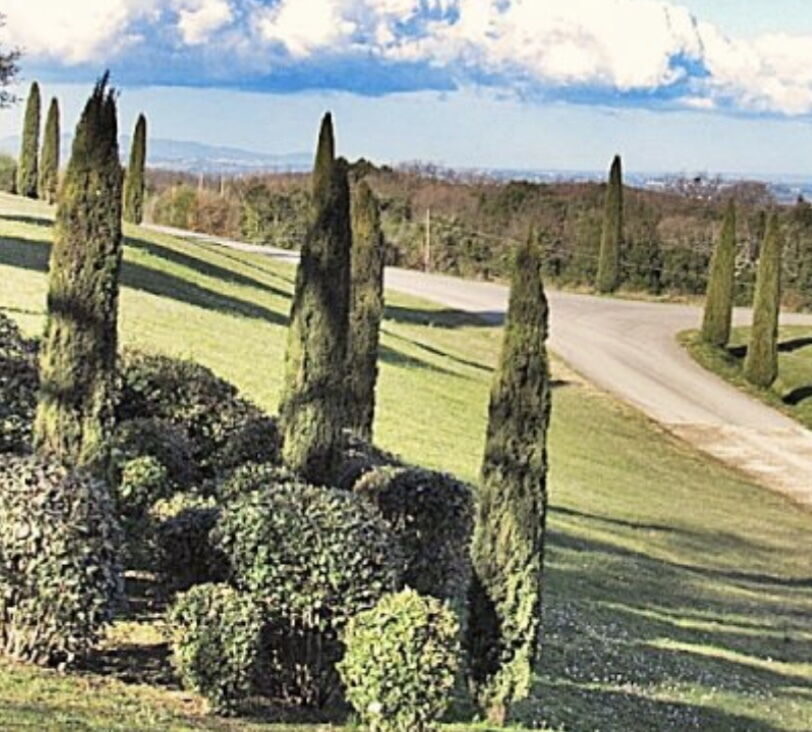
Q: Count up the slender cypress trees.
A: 10